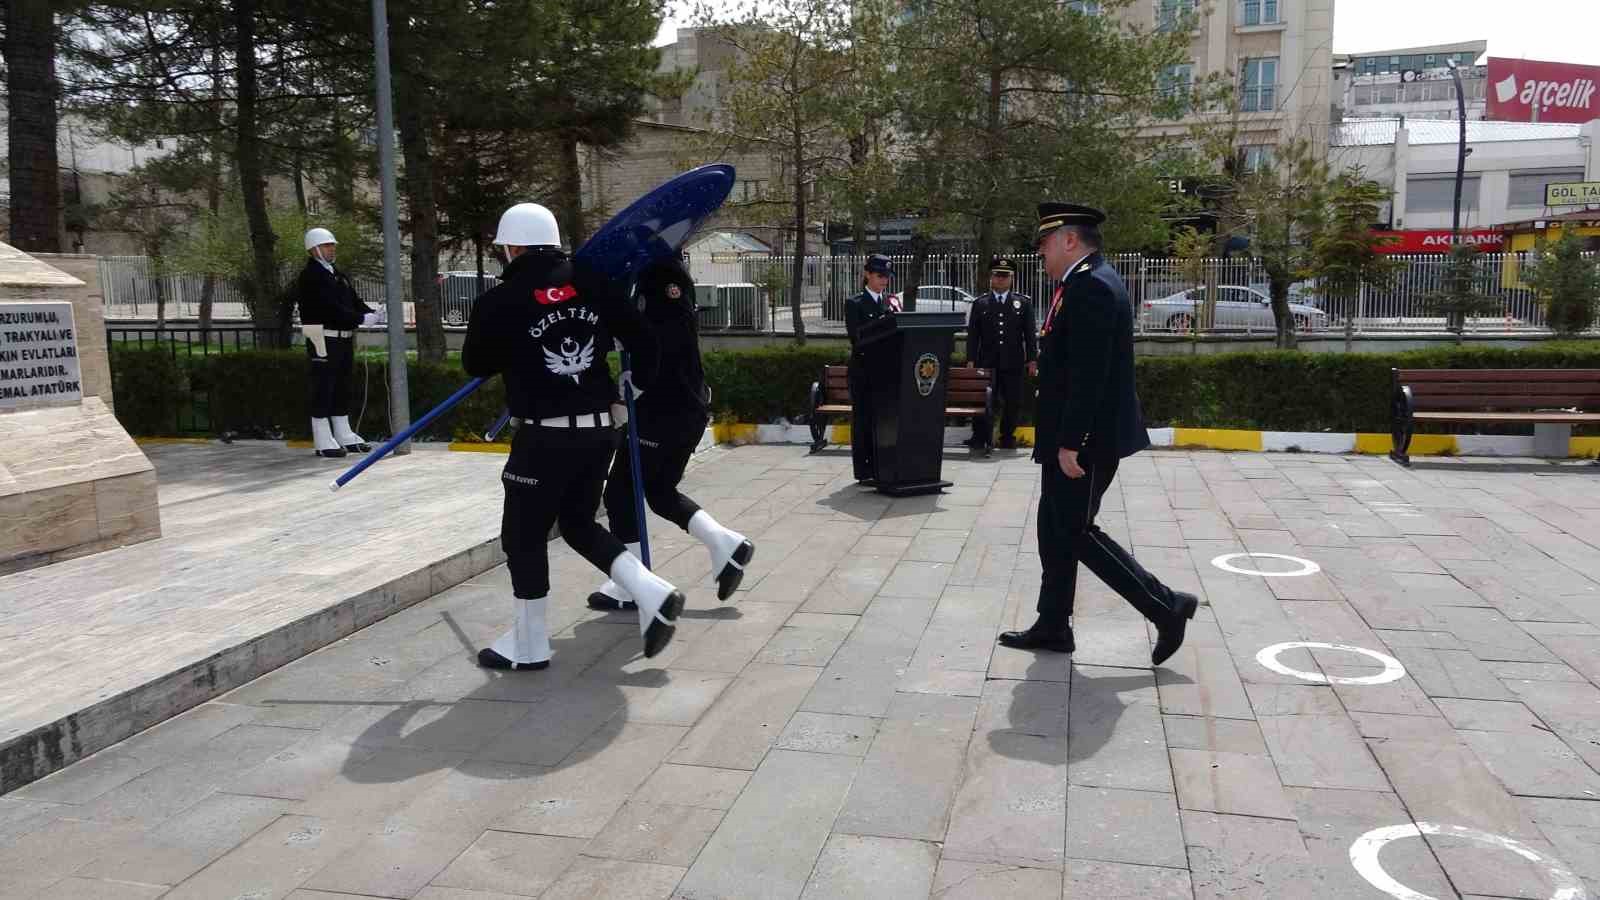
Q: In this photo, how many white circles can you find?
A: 3